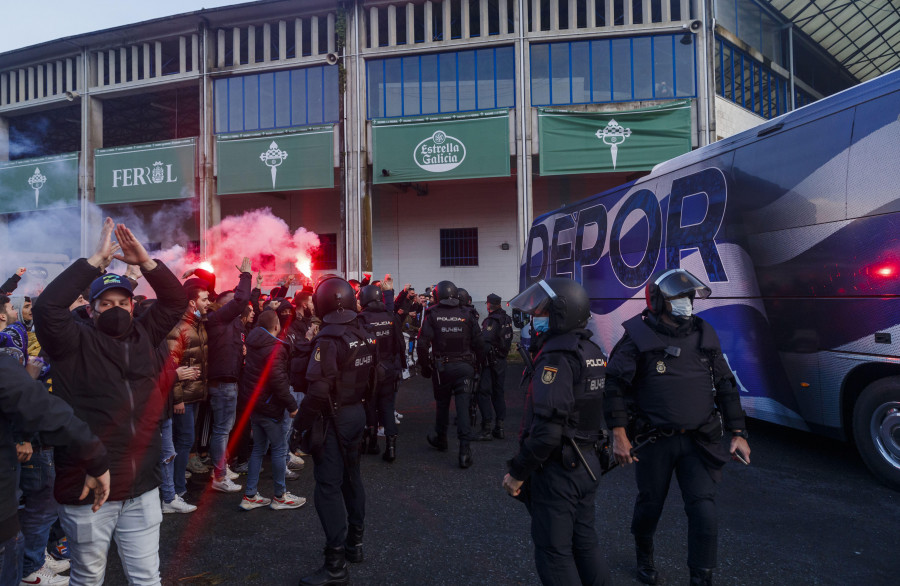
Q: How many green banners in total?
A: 5